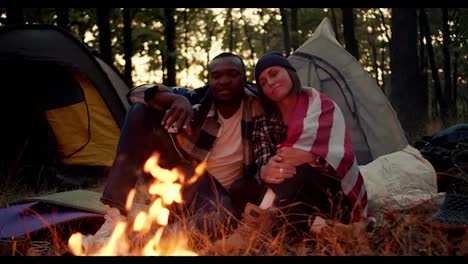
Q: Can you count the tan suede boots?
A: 2